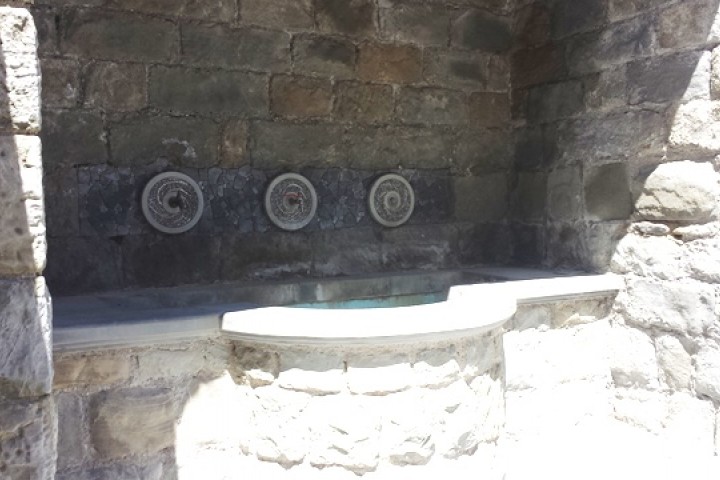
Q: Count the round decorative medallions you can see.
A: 3